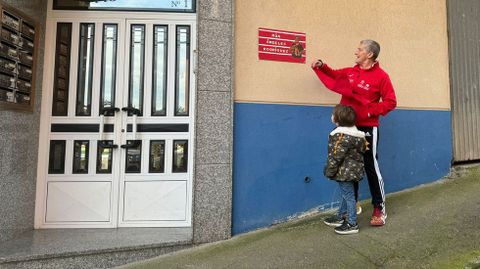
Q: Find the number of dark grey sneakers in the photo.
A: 2